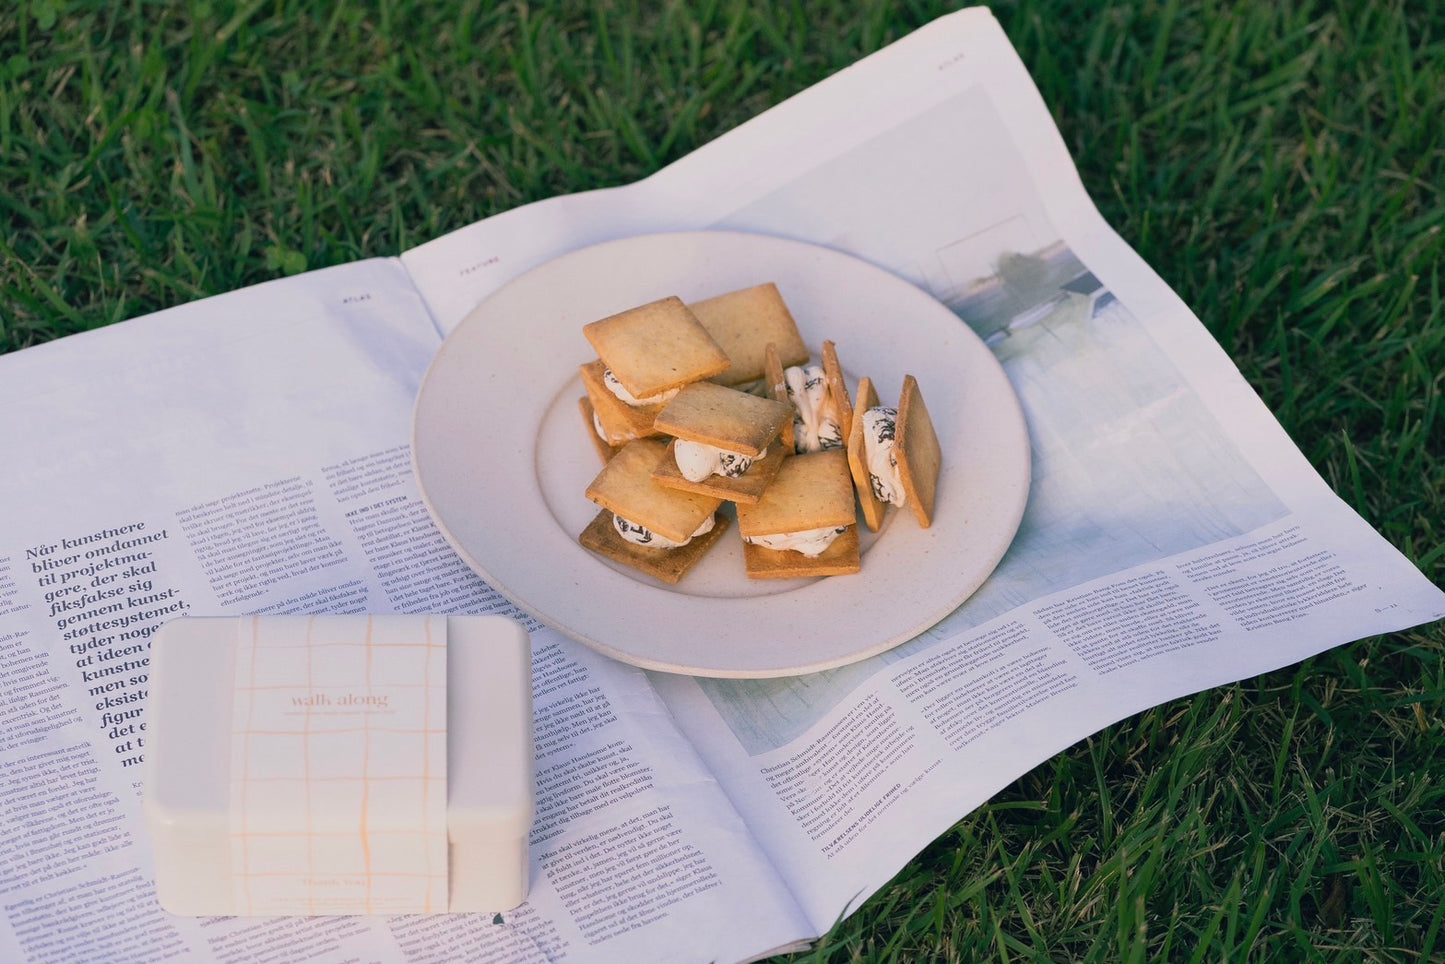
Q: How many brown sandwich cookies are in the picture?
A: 8